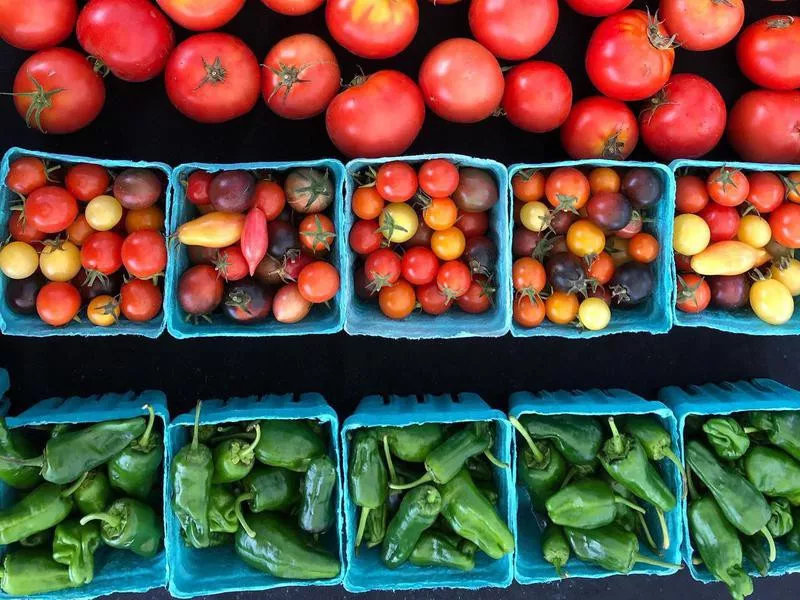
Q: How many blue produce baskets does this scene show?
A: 10